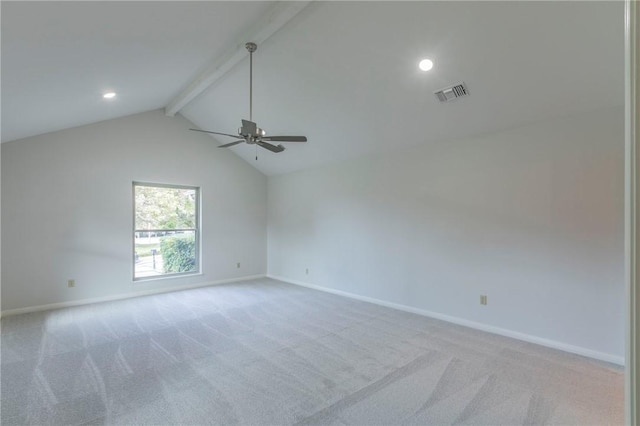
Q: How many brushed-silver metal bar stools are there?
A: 0